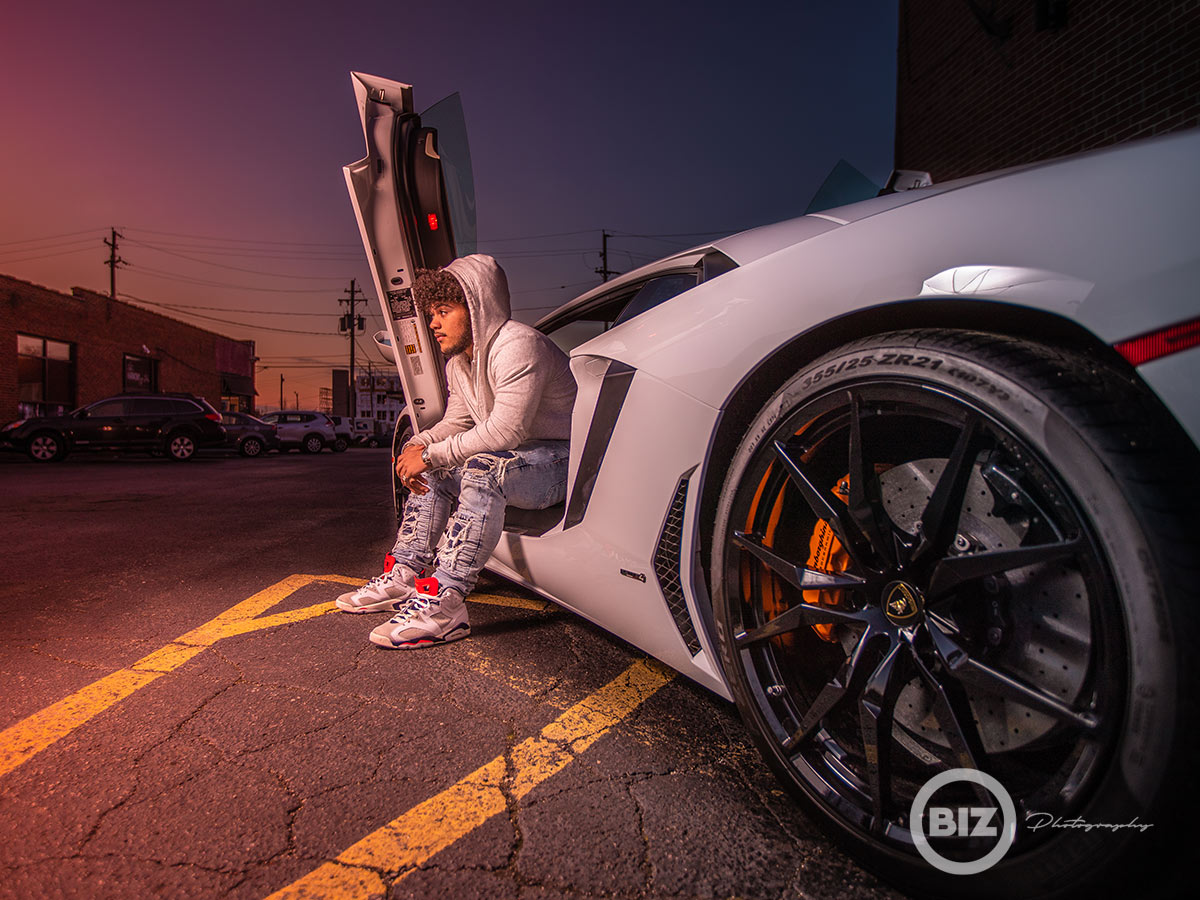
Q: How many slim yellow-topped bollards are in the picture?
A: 0